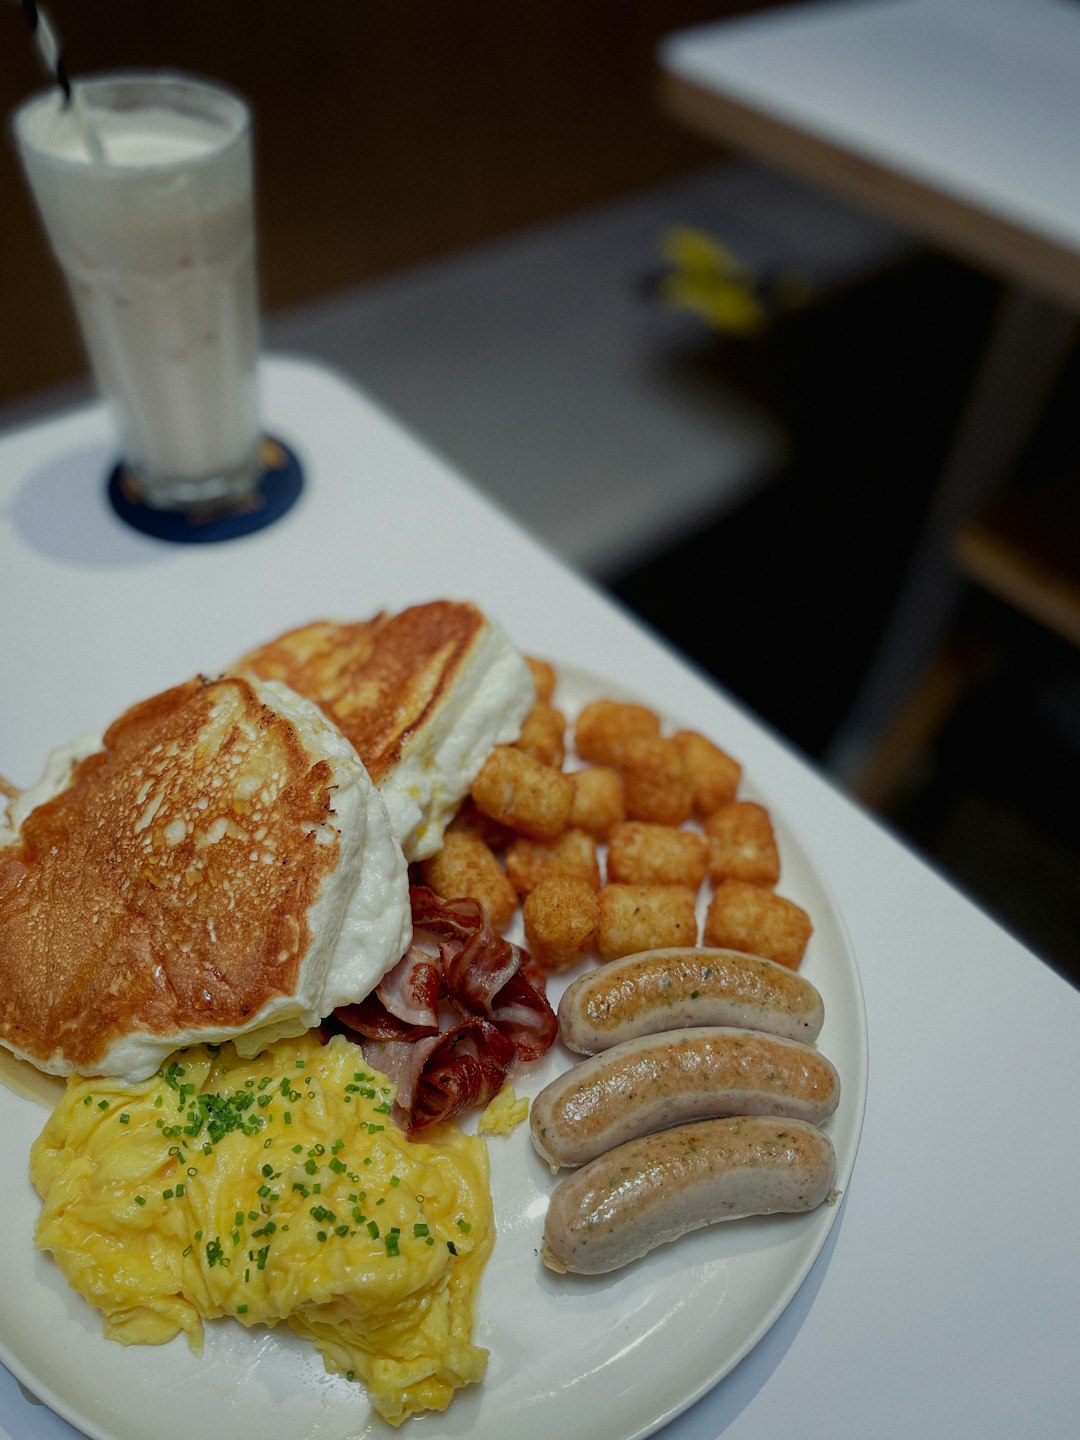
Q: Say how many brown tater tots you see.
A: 15